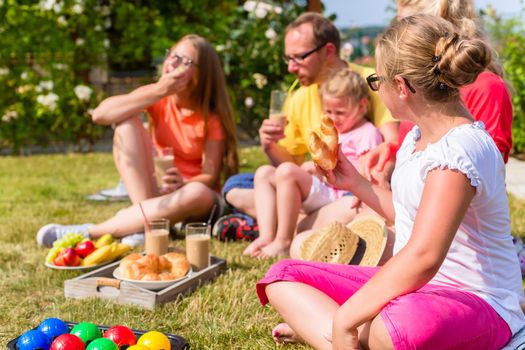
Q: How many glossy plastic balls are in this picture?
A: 8